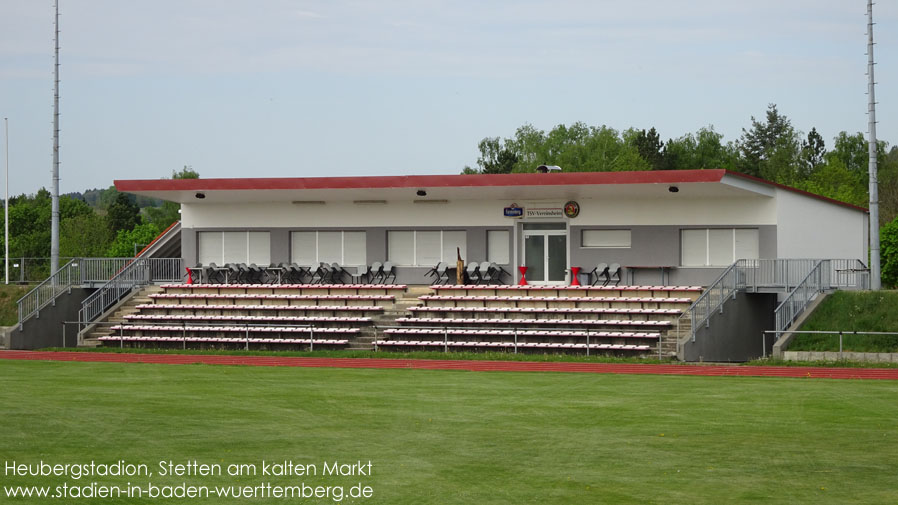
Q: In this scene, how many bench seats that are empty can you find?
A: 12